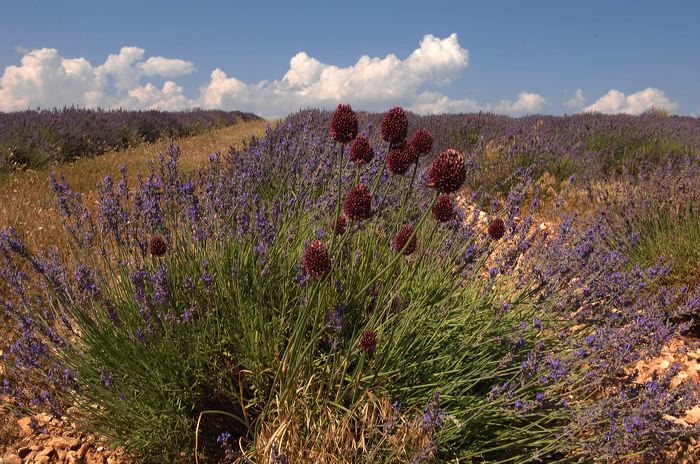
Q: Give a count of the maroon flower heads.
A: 14